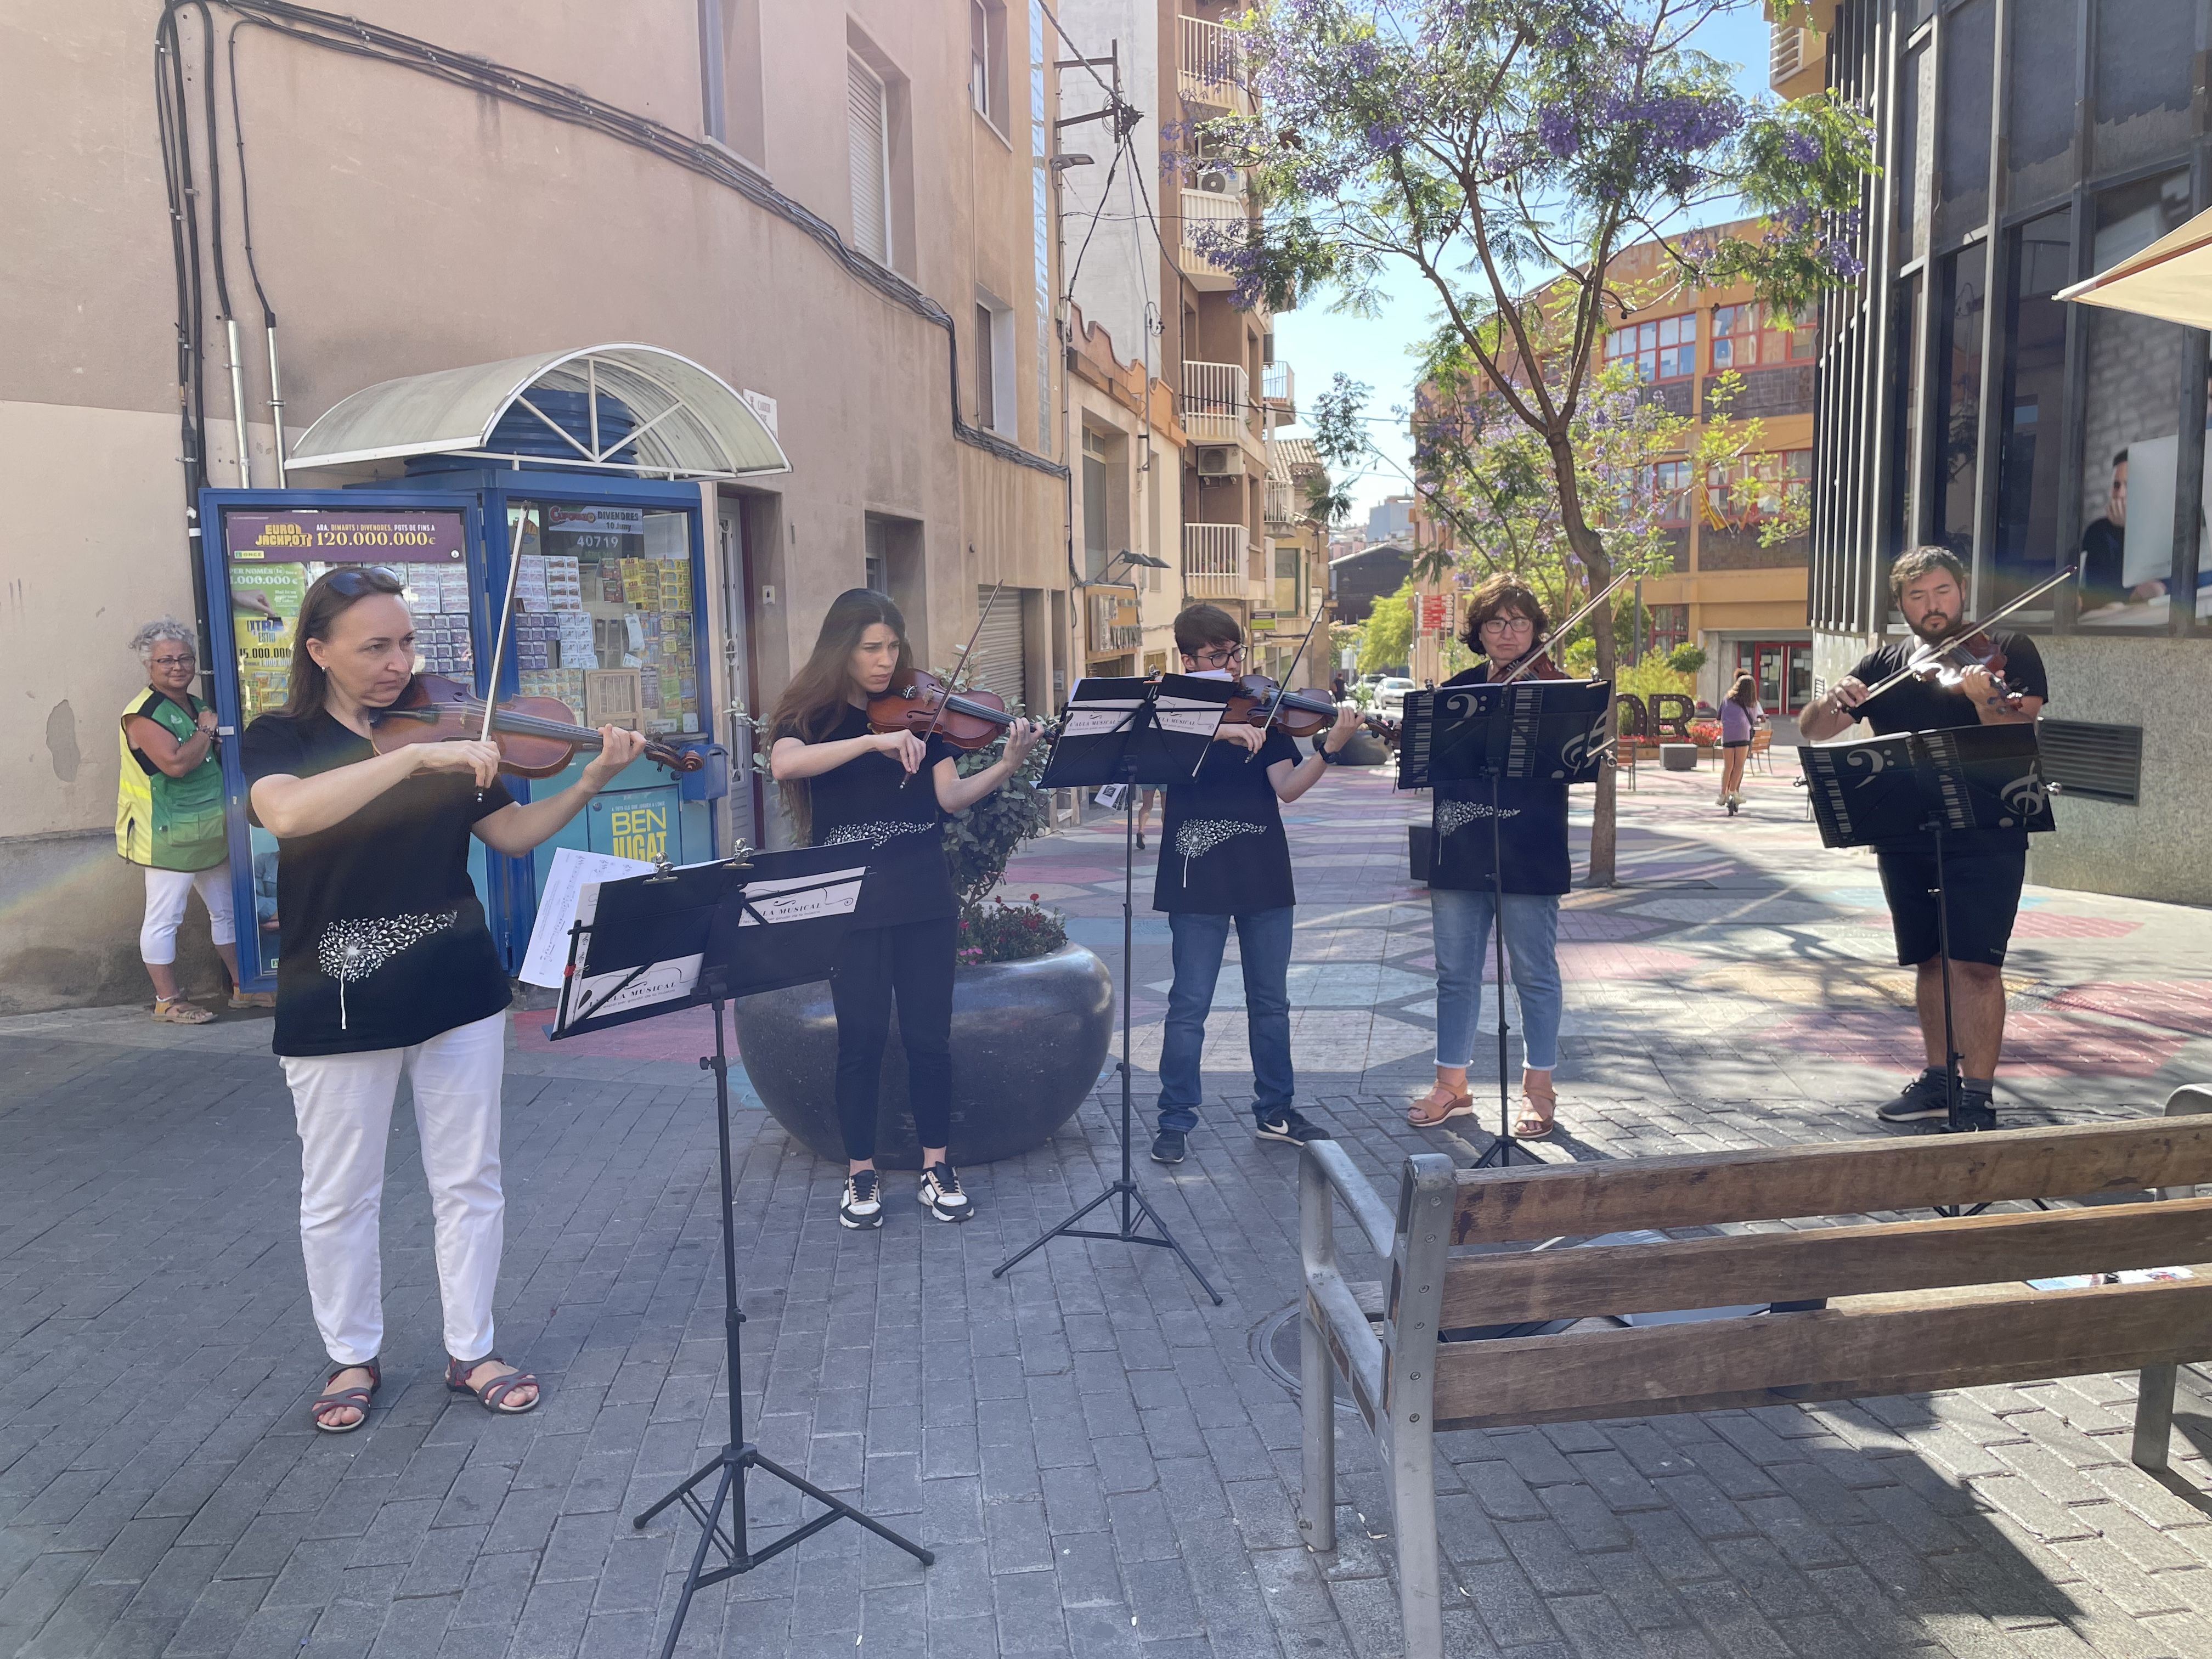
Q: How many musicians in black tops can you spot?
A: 5